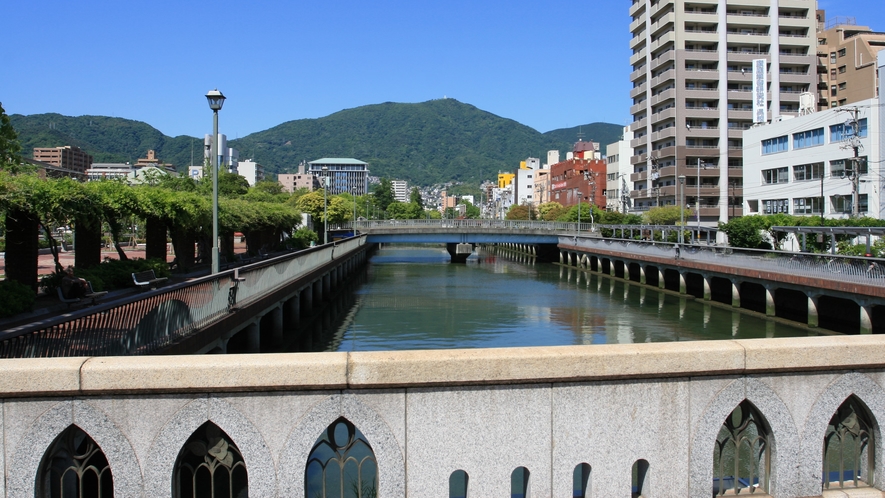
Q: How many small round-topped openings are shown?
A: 4